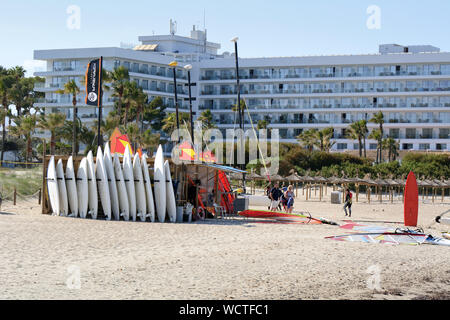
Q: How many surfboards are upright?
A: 14